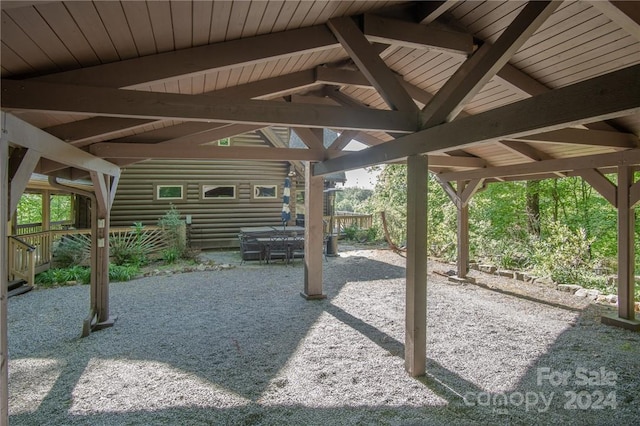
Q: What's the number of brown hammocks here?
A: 1